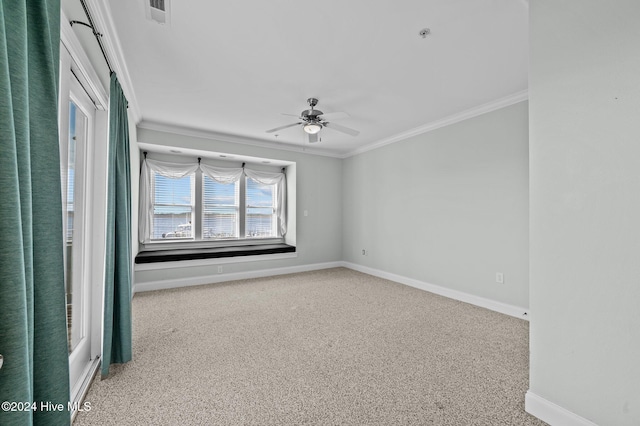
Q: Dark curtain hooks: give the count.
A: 4